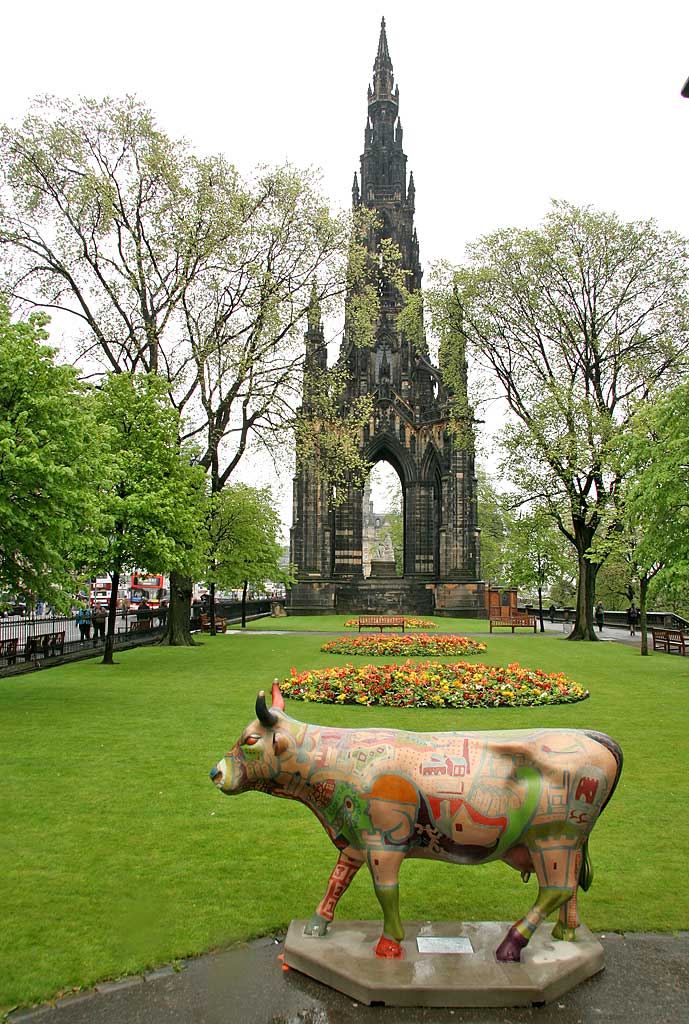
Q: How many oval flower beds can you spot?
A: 3